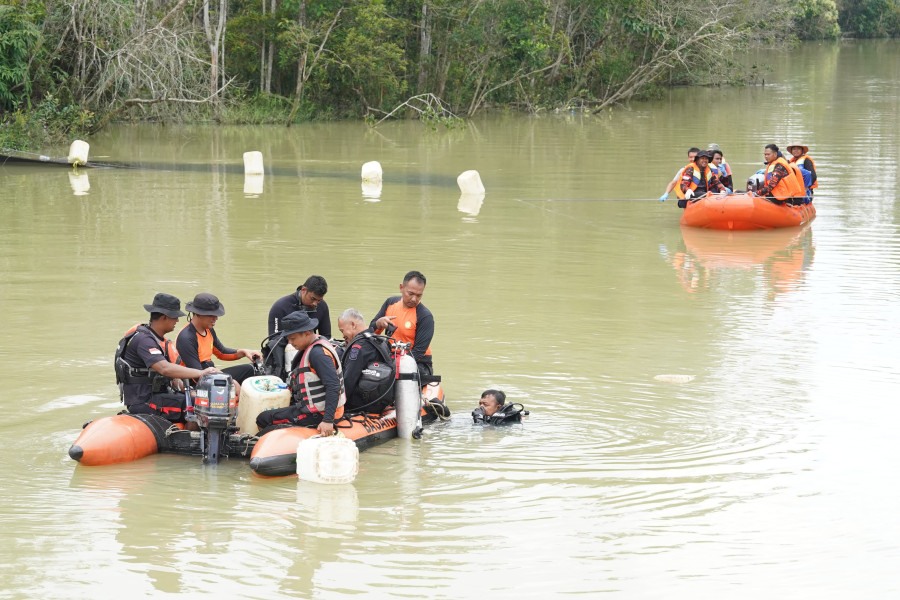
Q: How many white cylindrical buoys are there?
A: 4